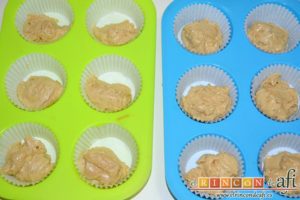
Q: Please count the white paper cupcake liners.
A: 12